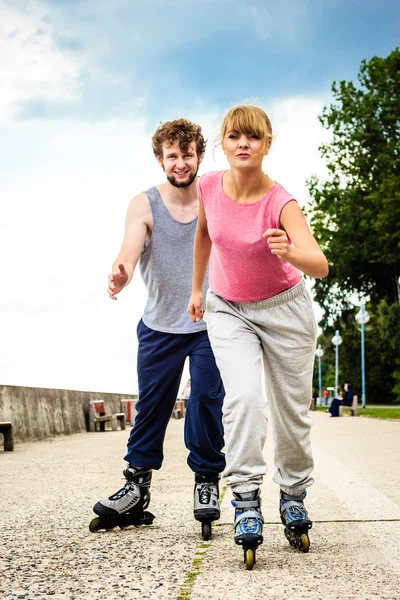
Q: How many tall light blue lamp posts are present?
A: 3